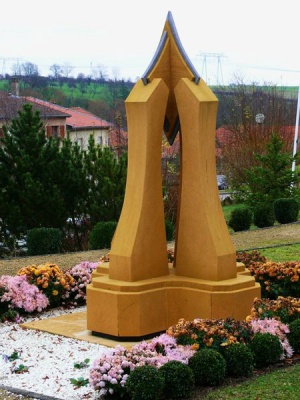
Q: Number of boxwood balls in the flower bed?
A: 6